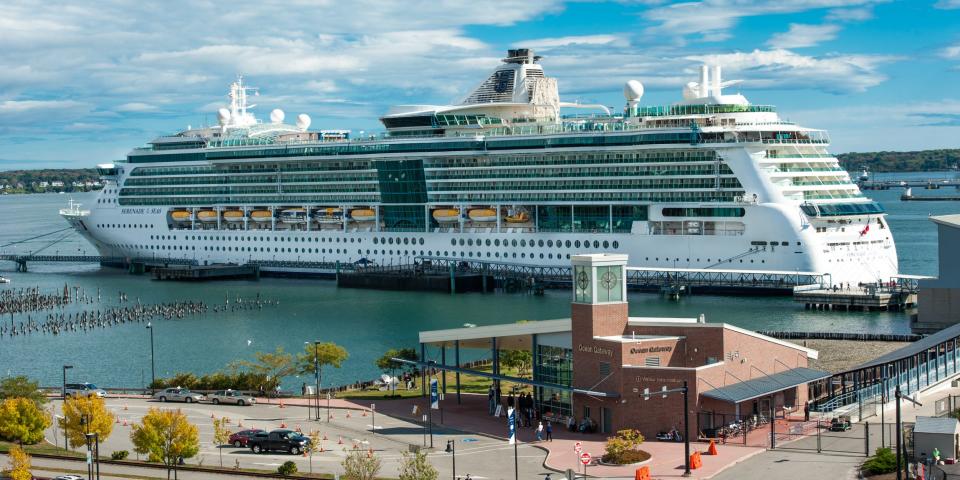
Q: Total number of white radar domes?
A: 5